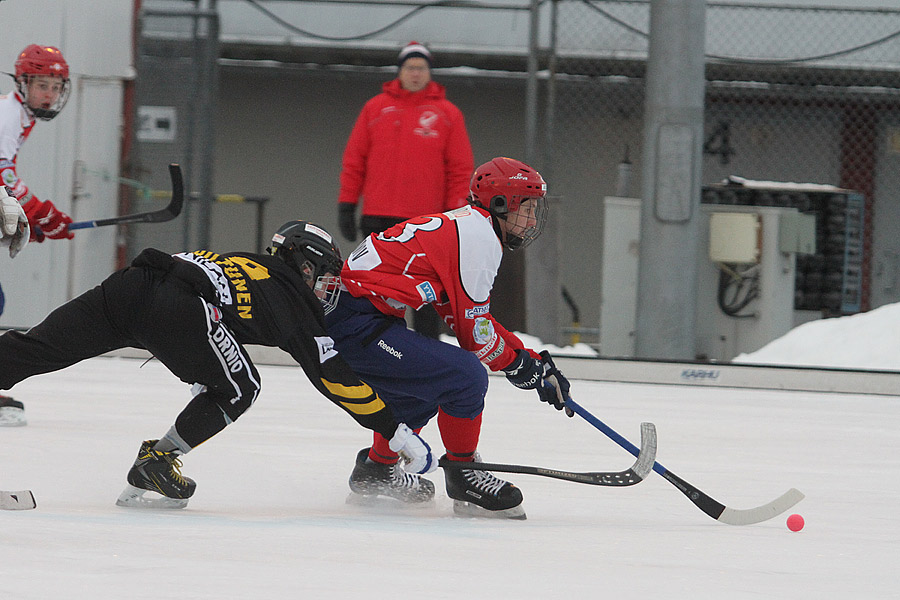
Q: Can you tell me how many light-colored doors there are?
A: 1